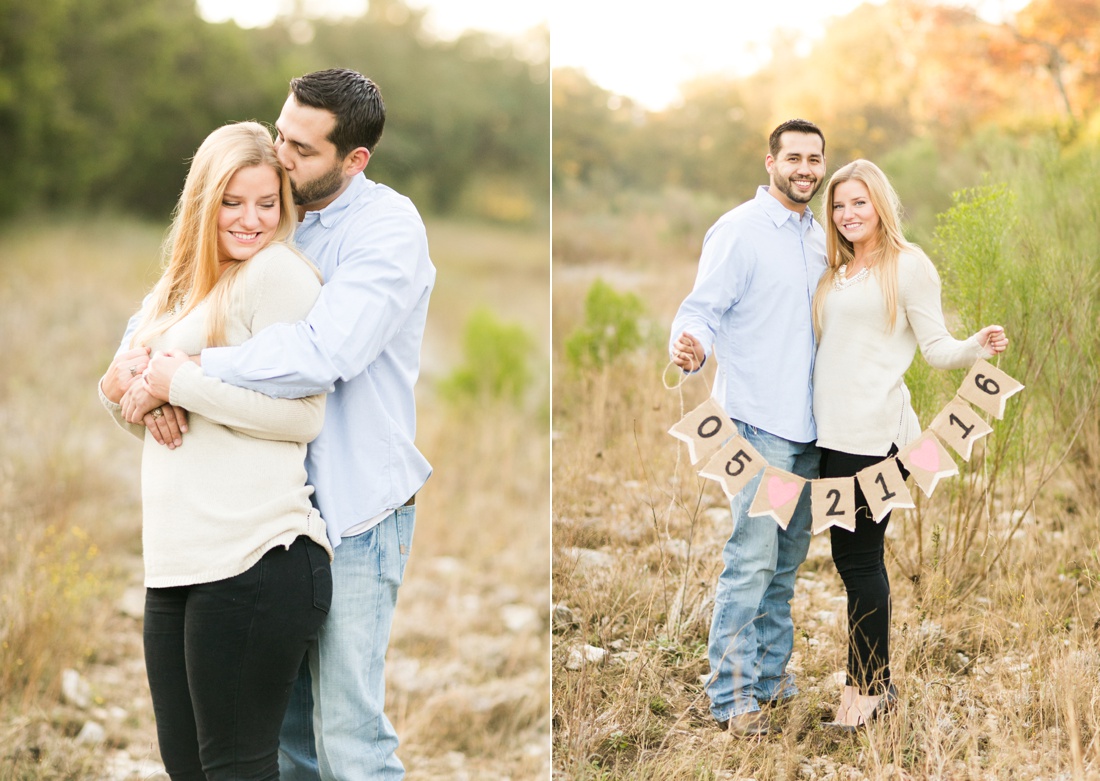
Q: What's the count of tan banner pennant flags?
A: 8